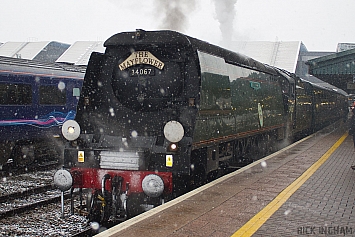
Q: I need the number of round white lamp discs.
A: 2